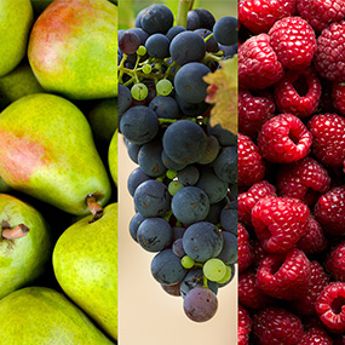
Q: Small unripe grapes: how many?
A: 9